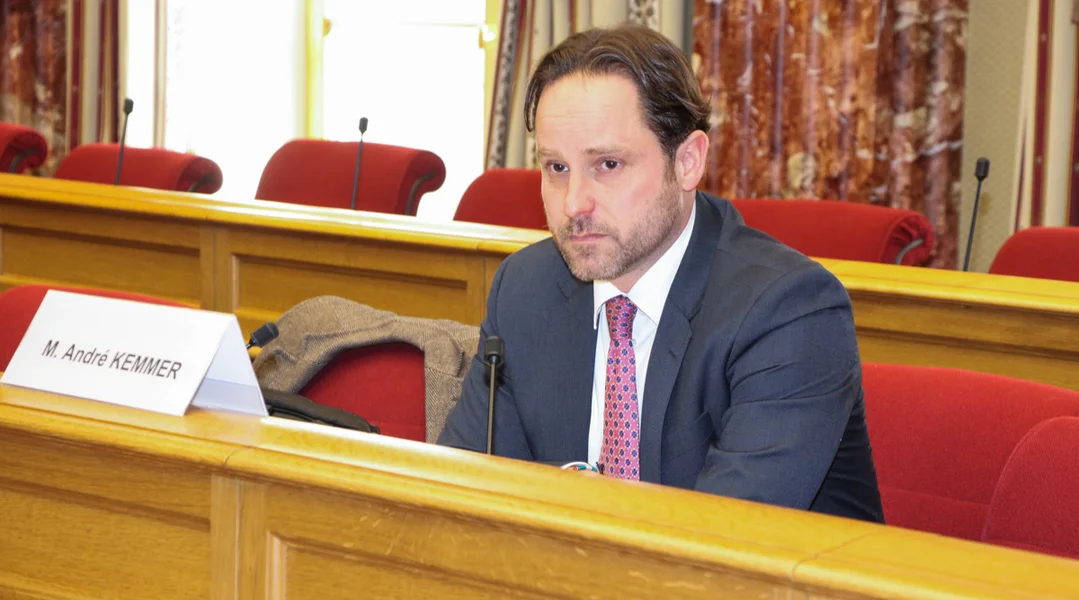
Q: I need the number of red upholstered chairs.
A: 10